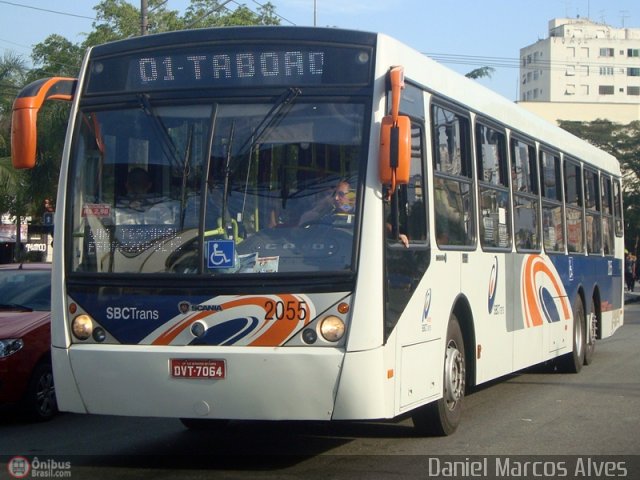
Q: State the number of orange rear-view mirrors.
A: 2